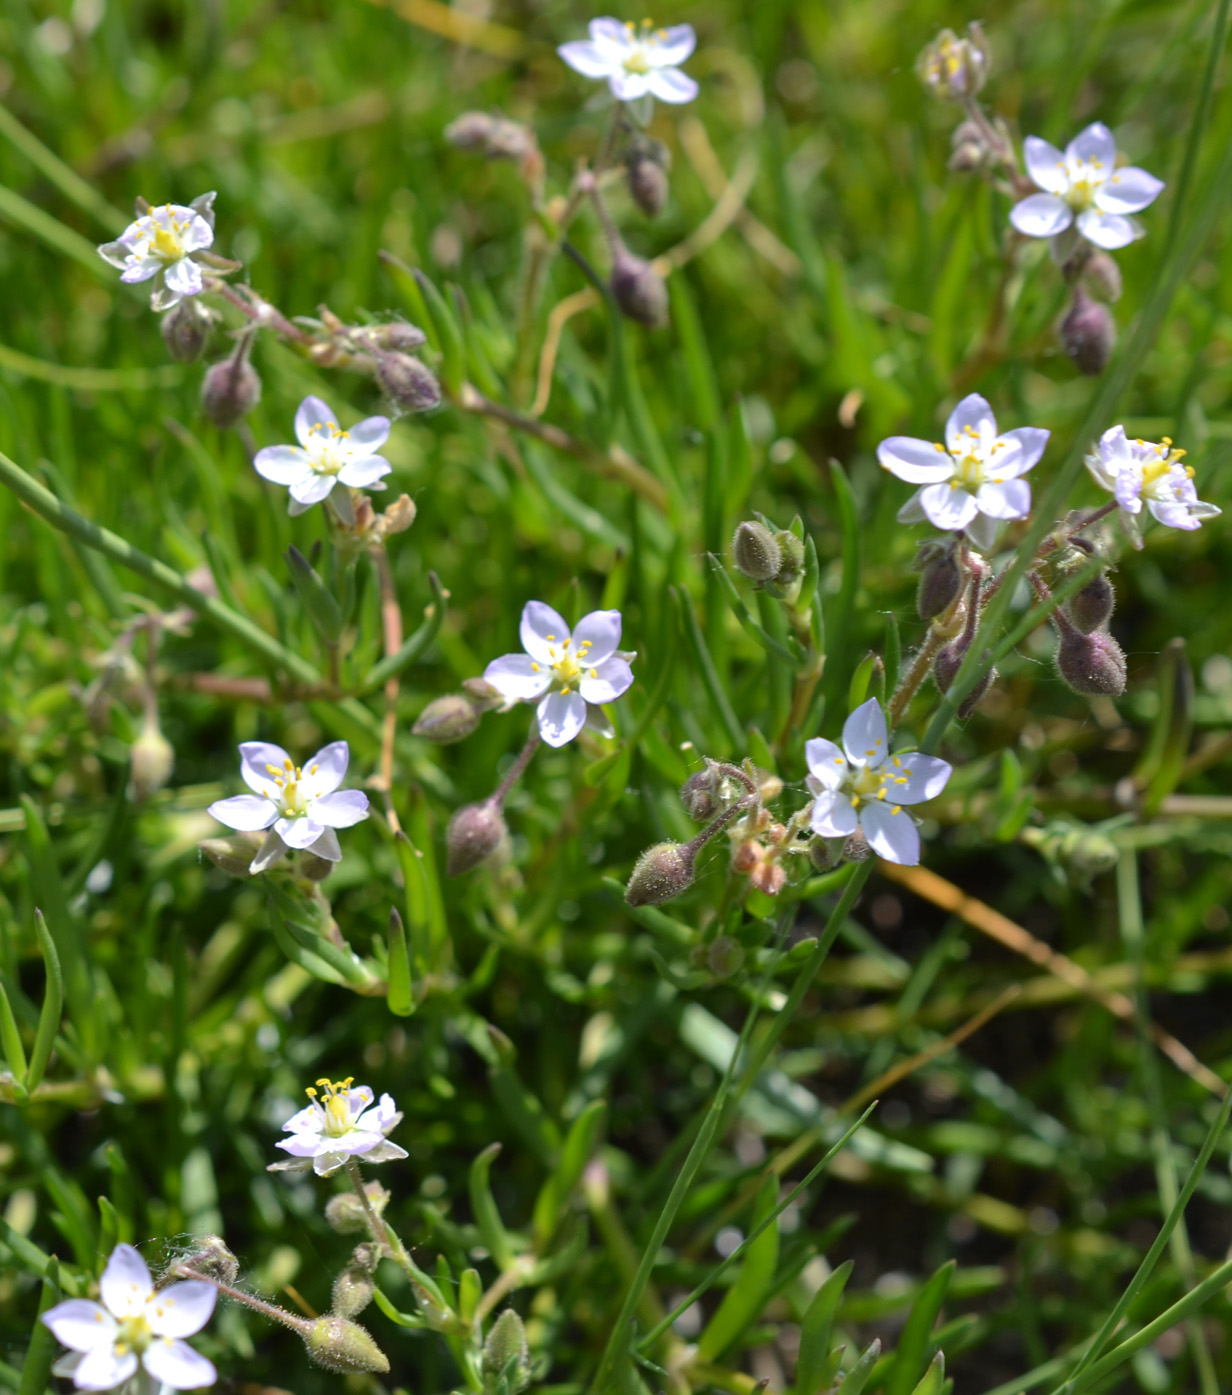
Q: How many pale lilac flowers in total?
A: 11